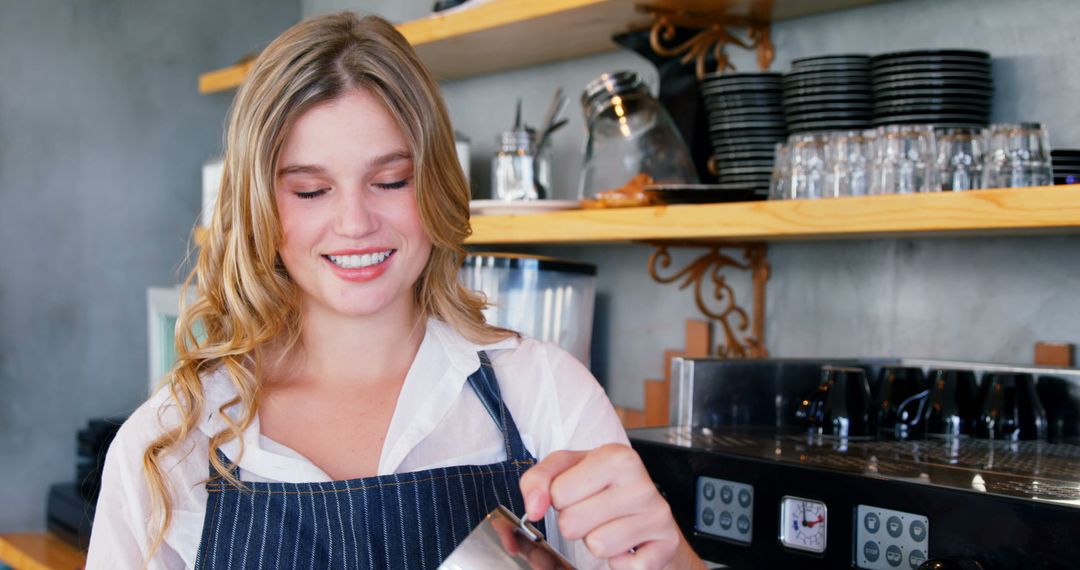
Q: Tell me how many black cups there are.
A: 4